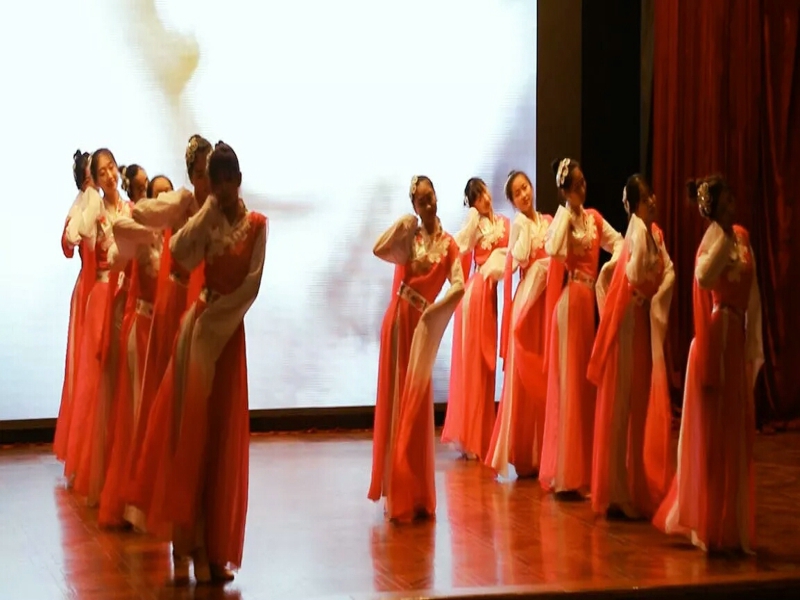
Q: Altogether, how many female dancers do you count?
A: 12